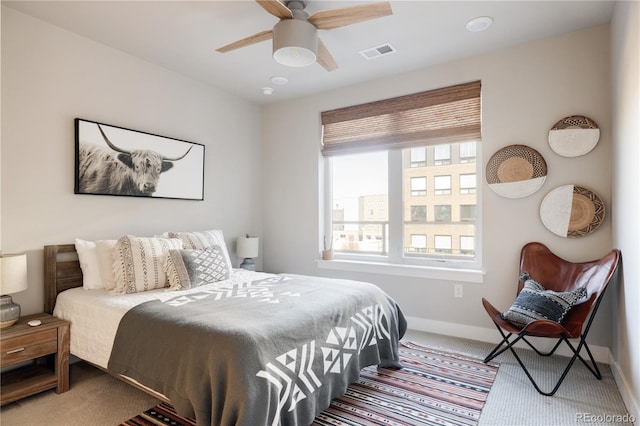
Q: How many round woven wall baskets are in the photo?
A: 3